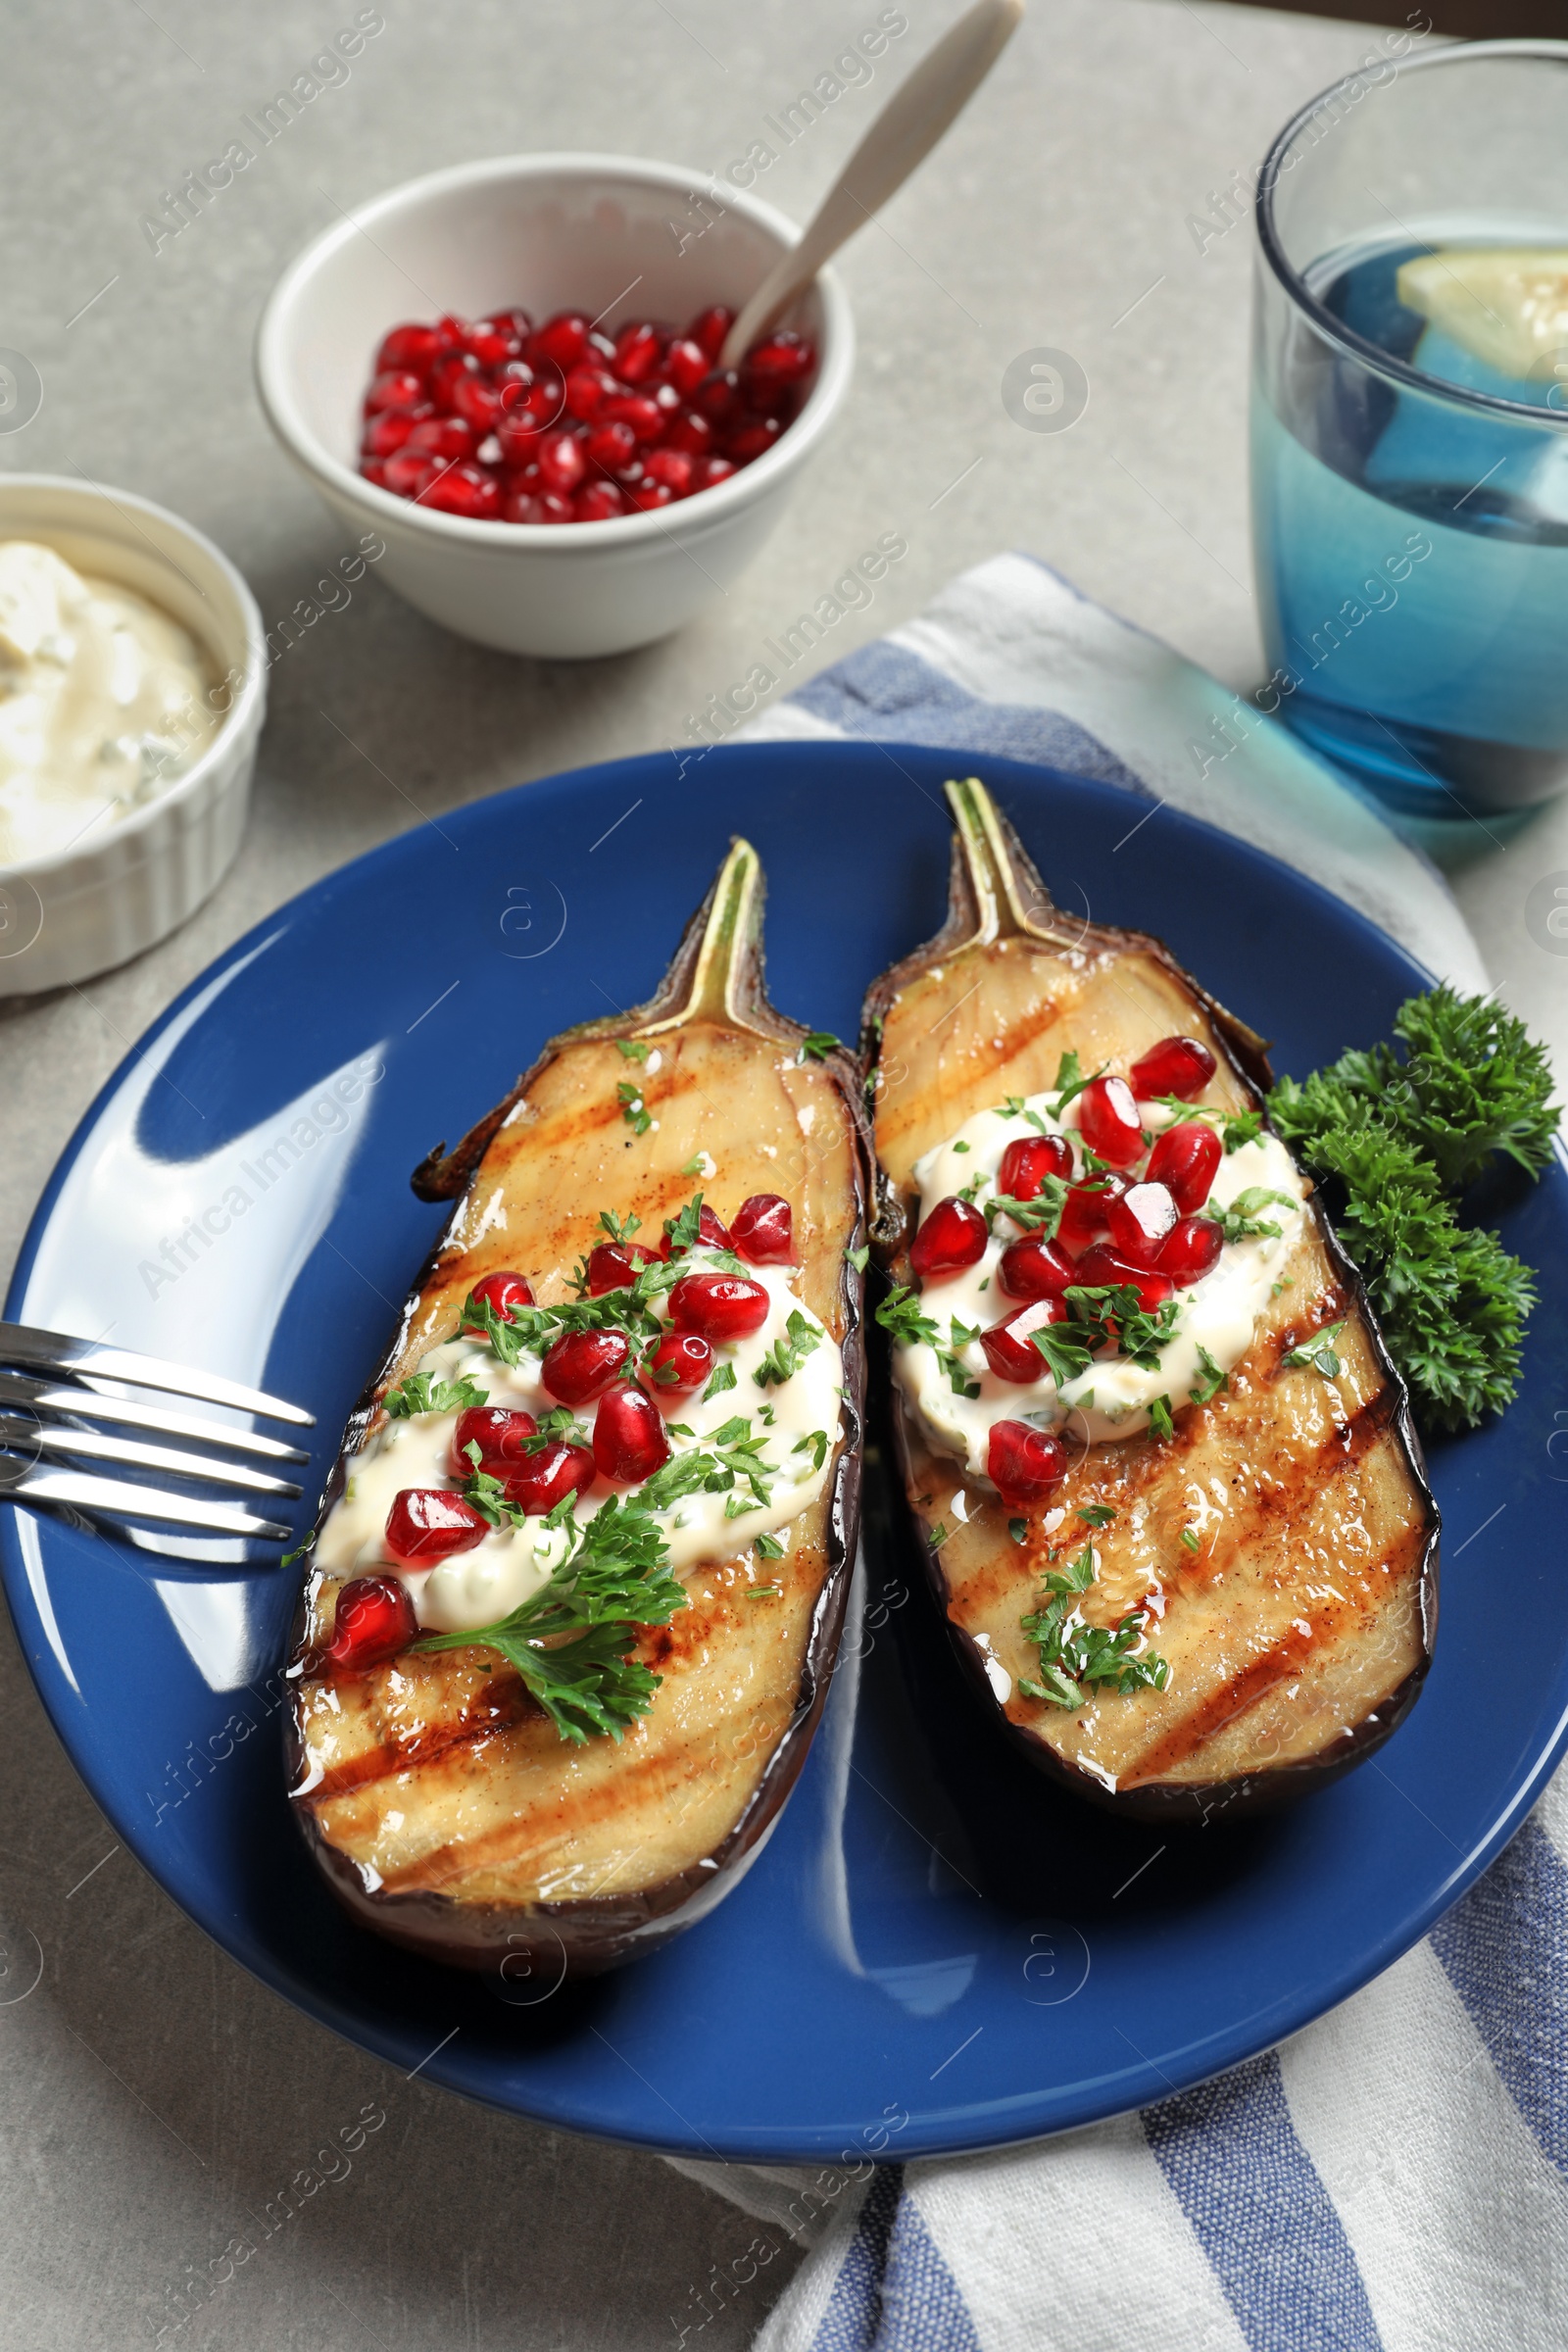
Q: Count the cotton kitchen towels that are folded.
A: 1